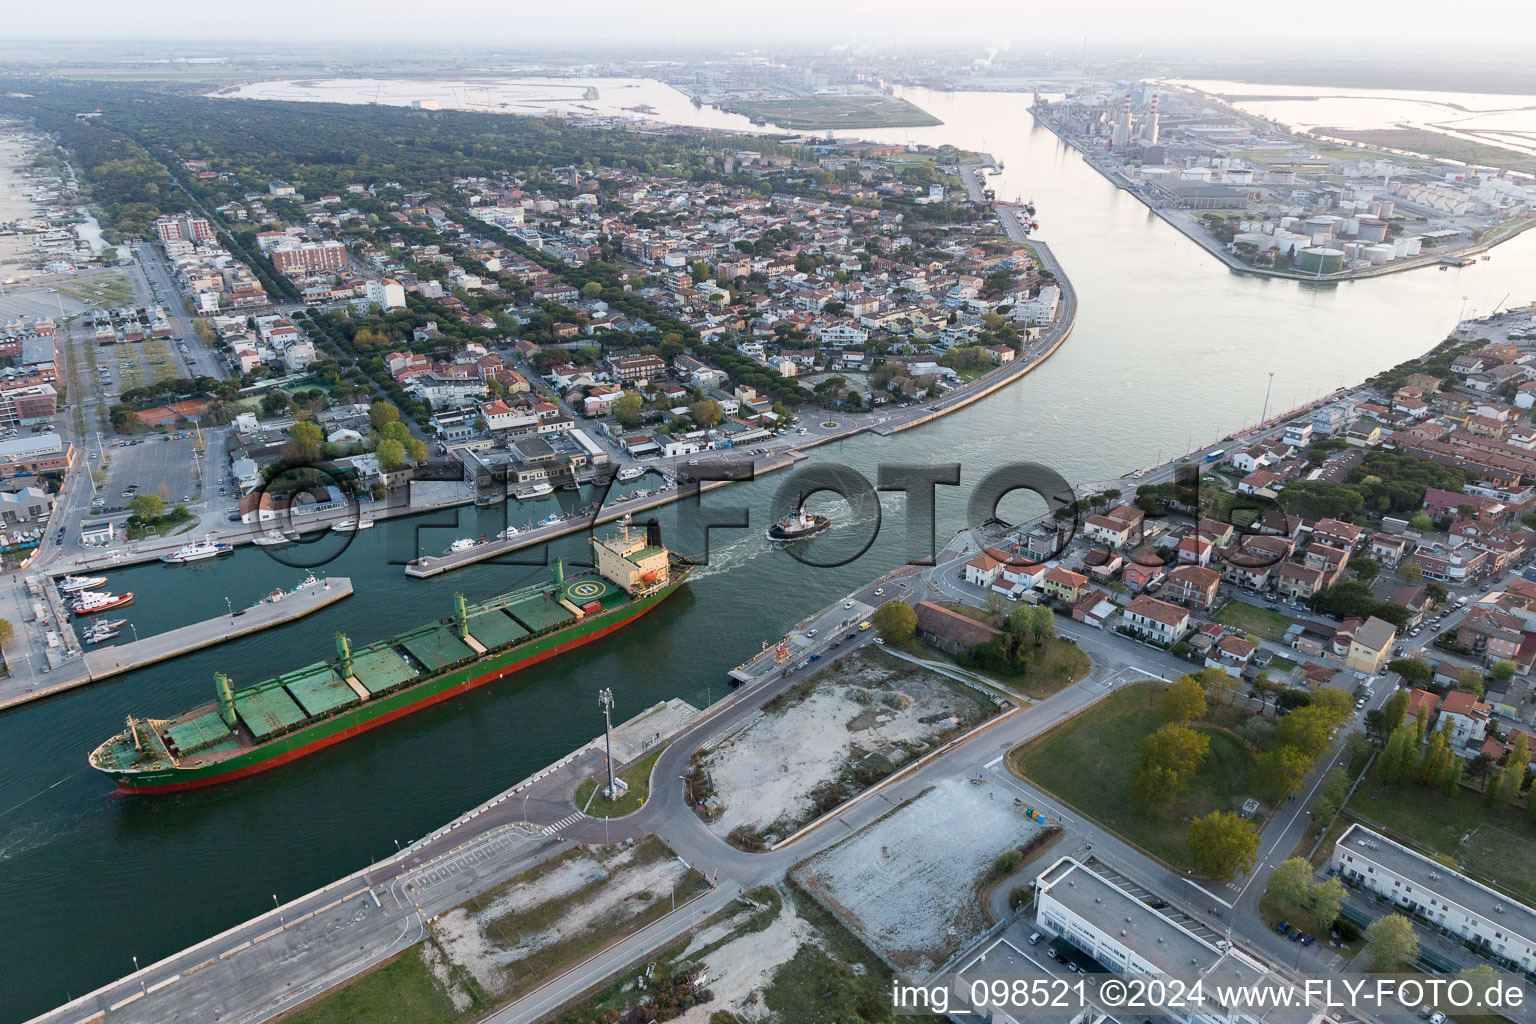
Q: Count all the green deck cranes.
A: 4